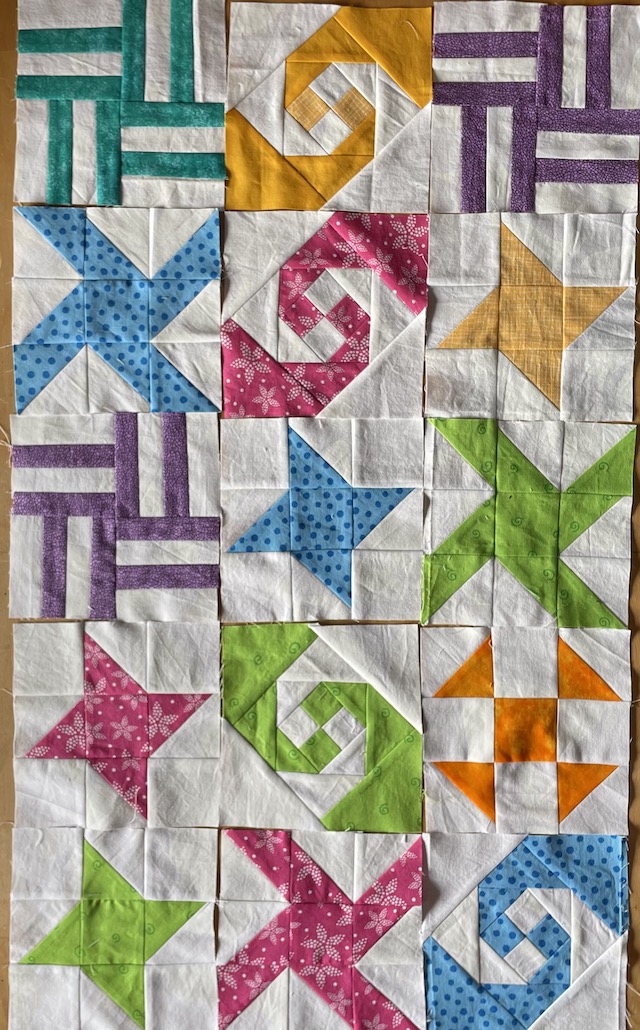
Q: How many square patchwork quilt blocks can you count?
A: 15